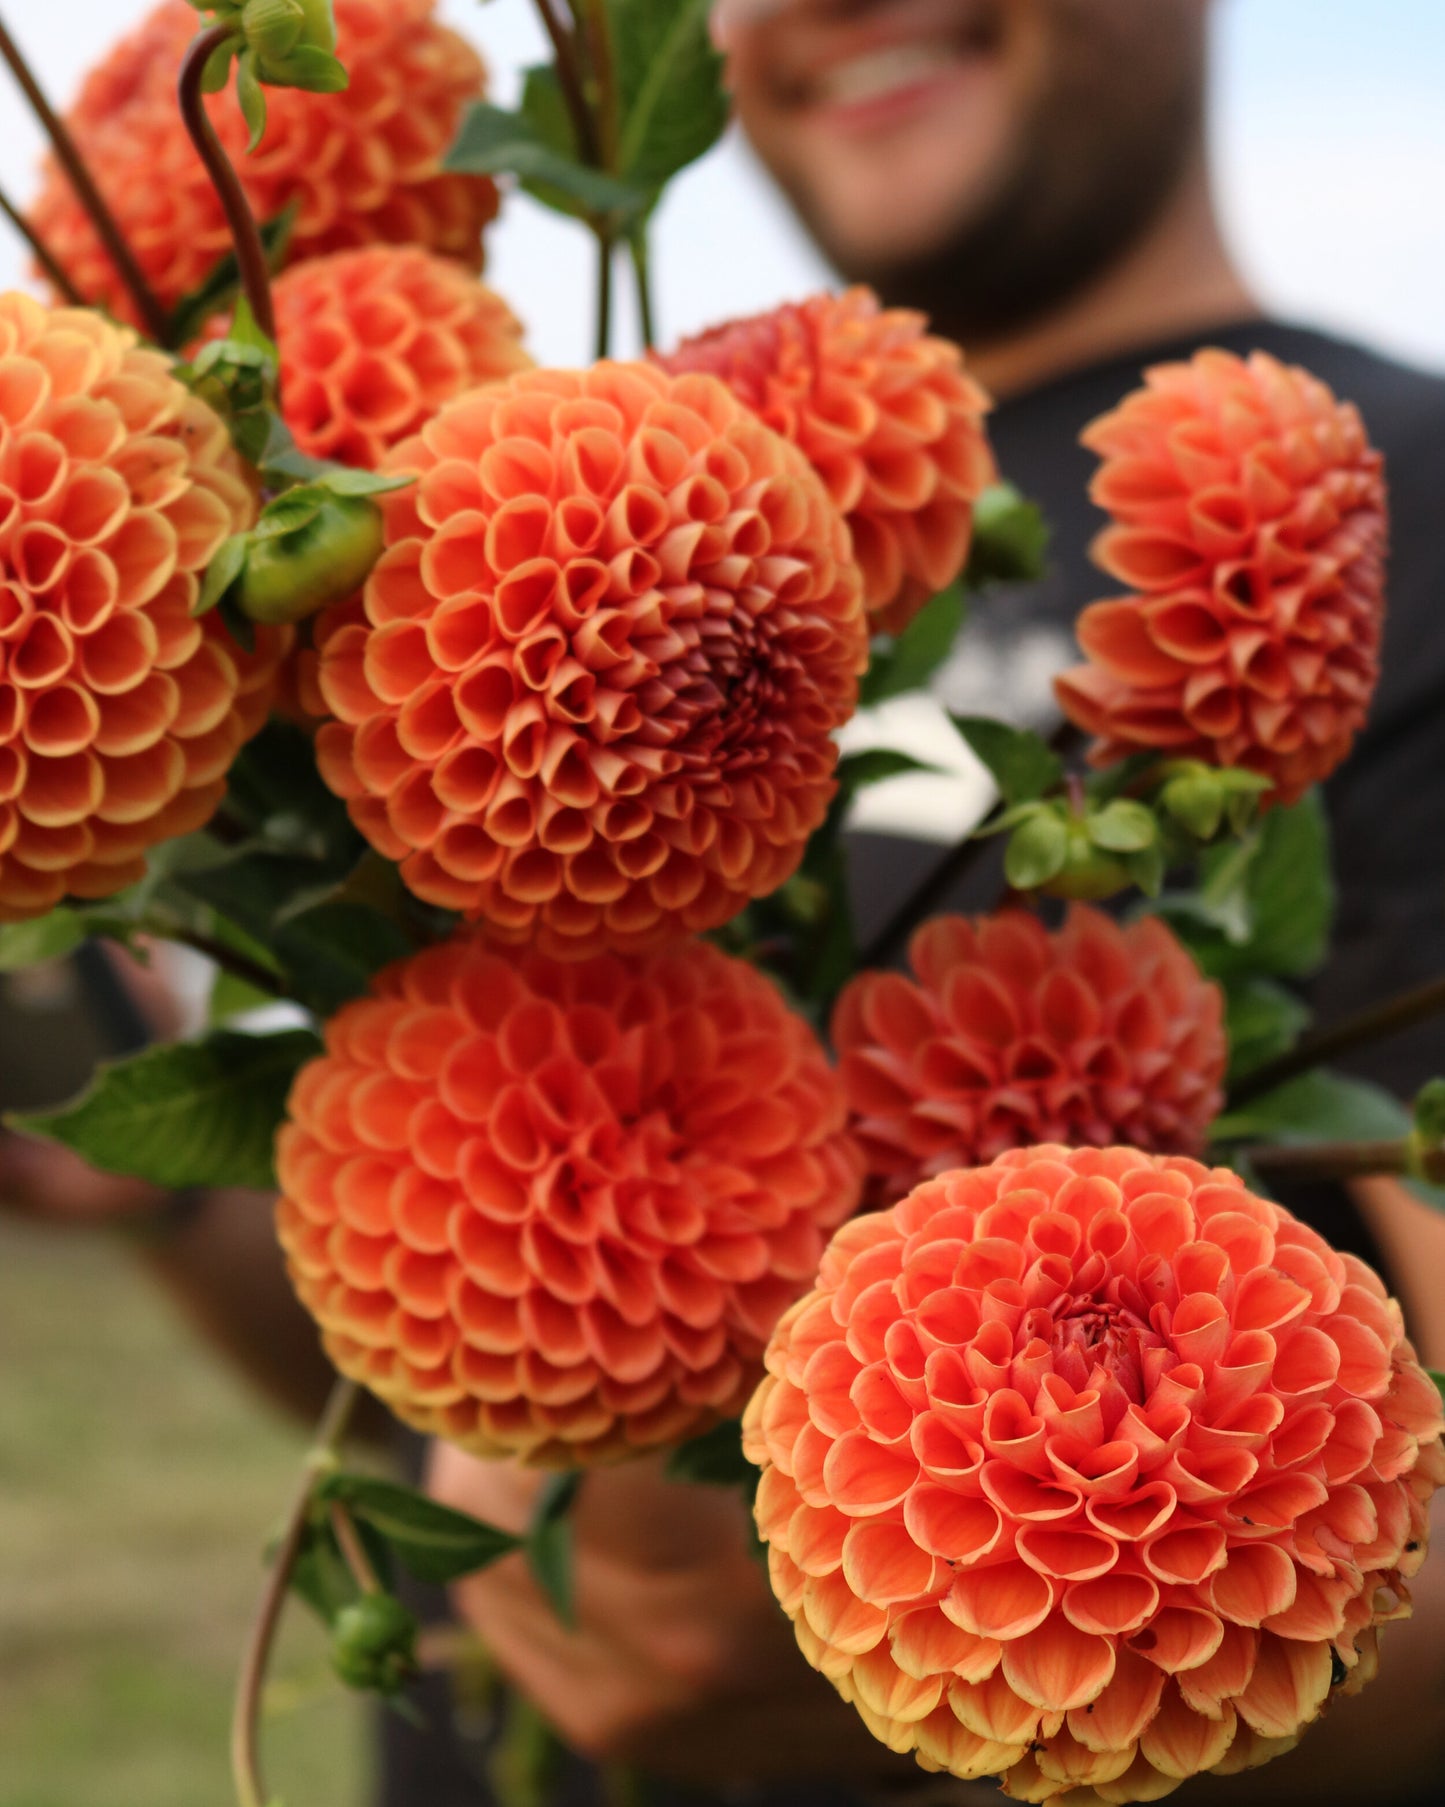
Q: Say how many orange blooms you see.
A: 9